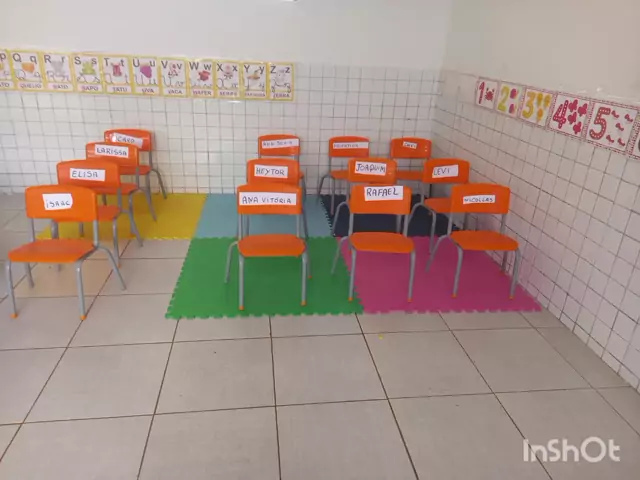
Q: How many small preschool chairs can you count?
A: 13